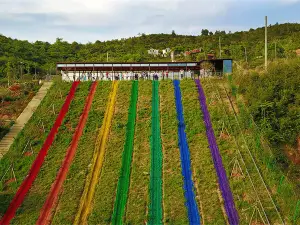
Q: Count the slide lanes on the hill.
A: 7